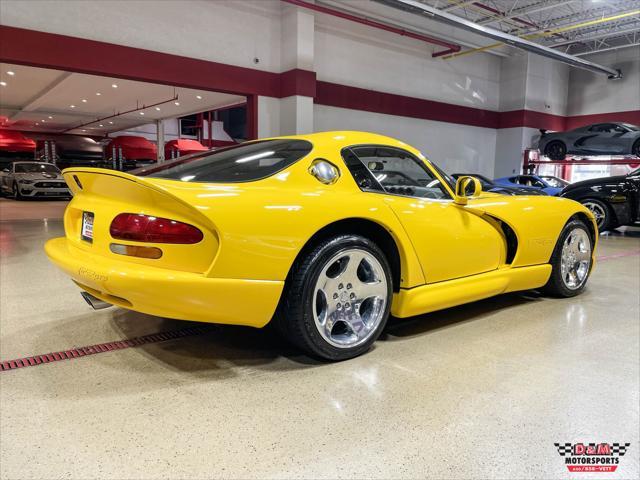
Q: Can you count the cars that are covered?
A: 4